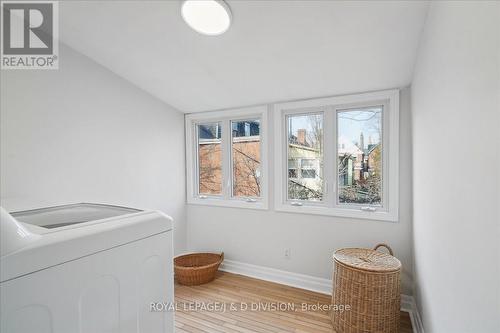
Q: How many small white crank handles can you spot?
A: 4